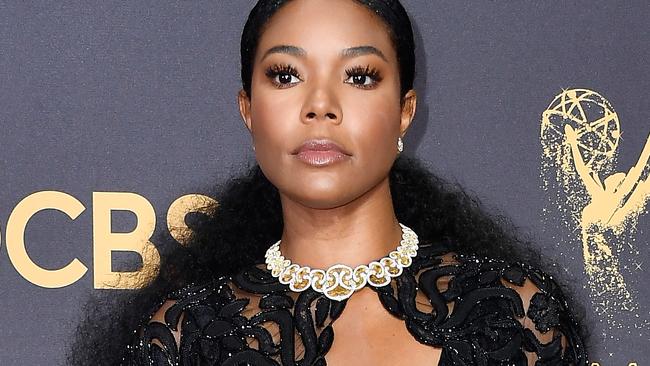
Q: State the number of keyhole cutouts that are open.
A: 1